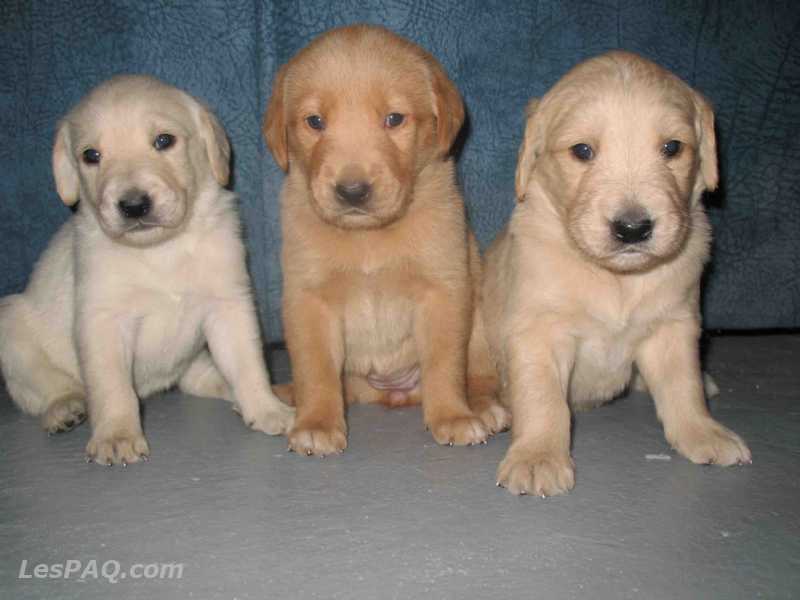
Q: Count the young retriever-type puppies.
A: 3